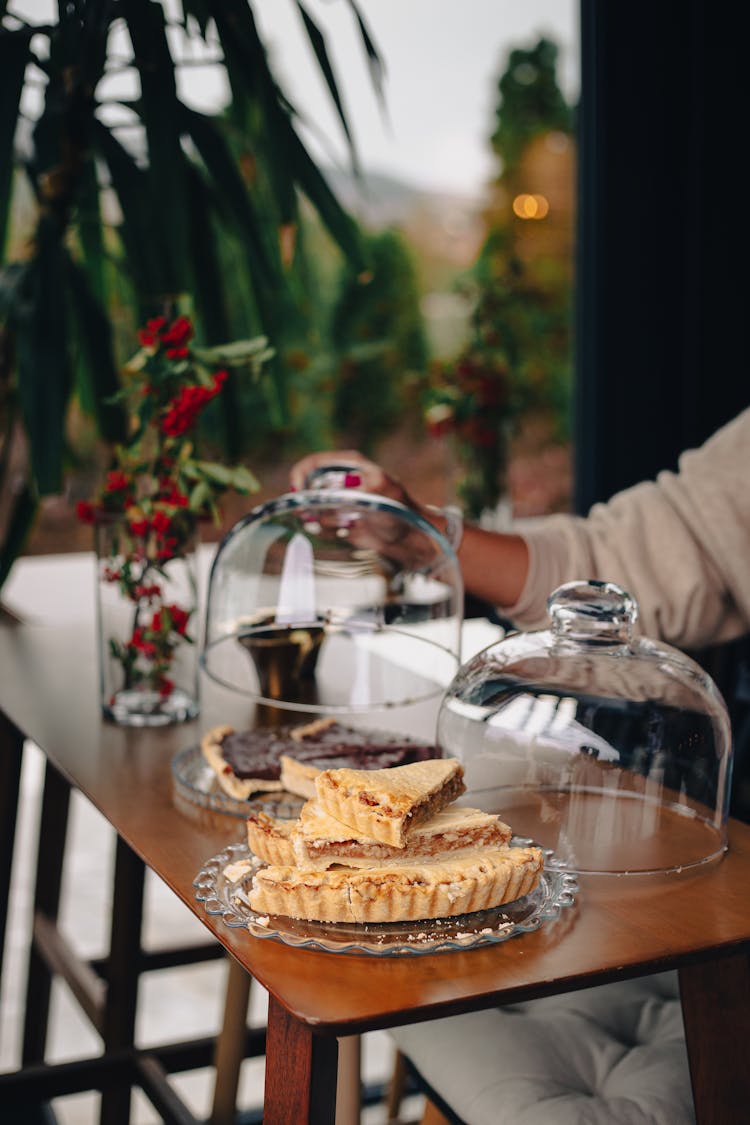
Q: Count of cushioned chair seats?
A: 1